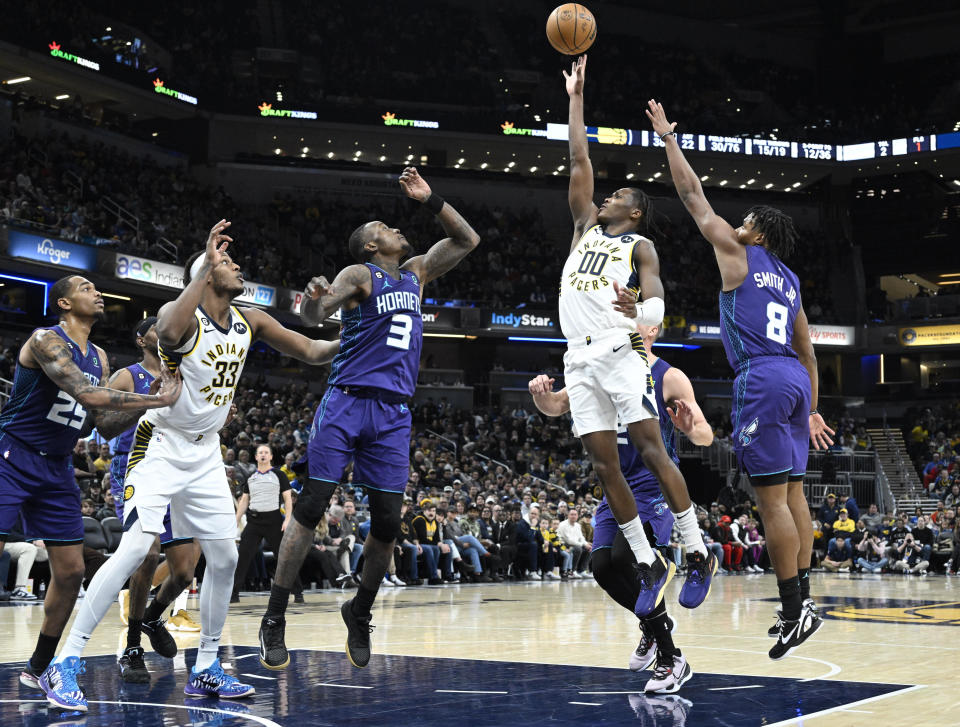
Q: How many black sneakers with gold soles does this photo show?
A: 2